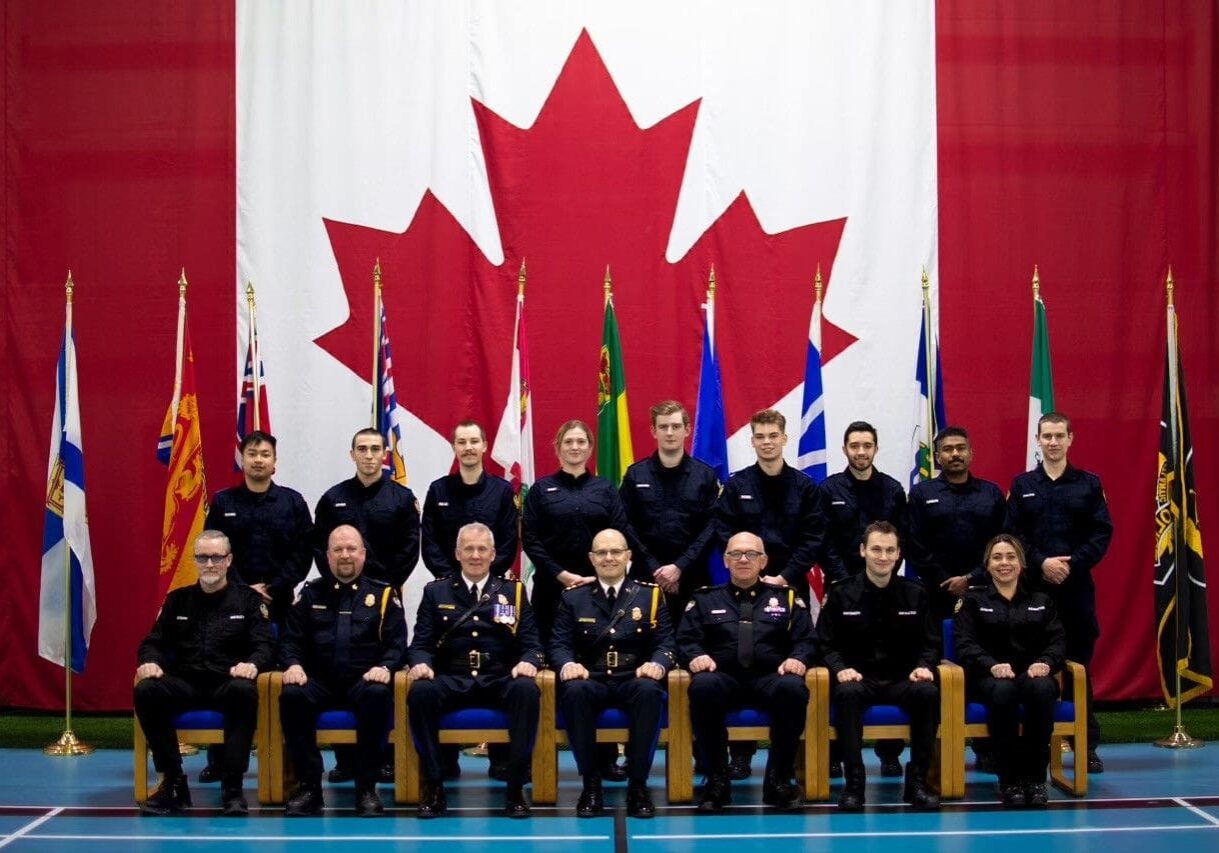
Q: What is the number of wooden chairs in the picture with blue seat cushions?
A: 7